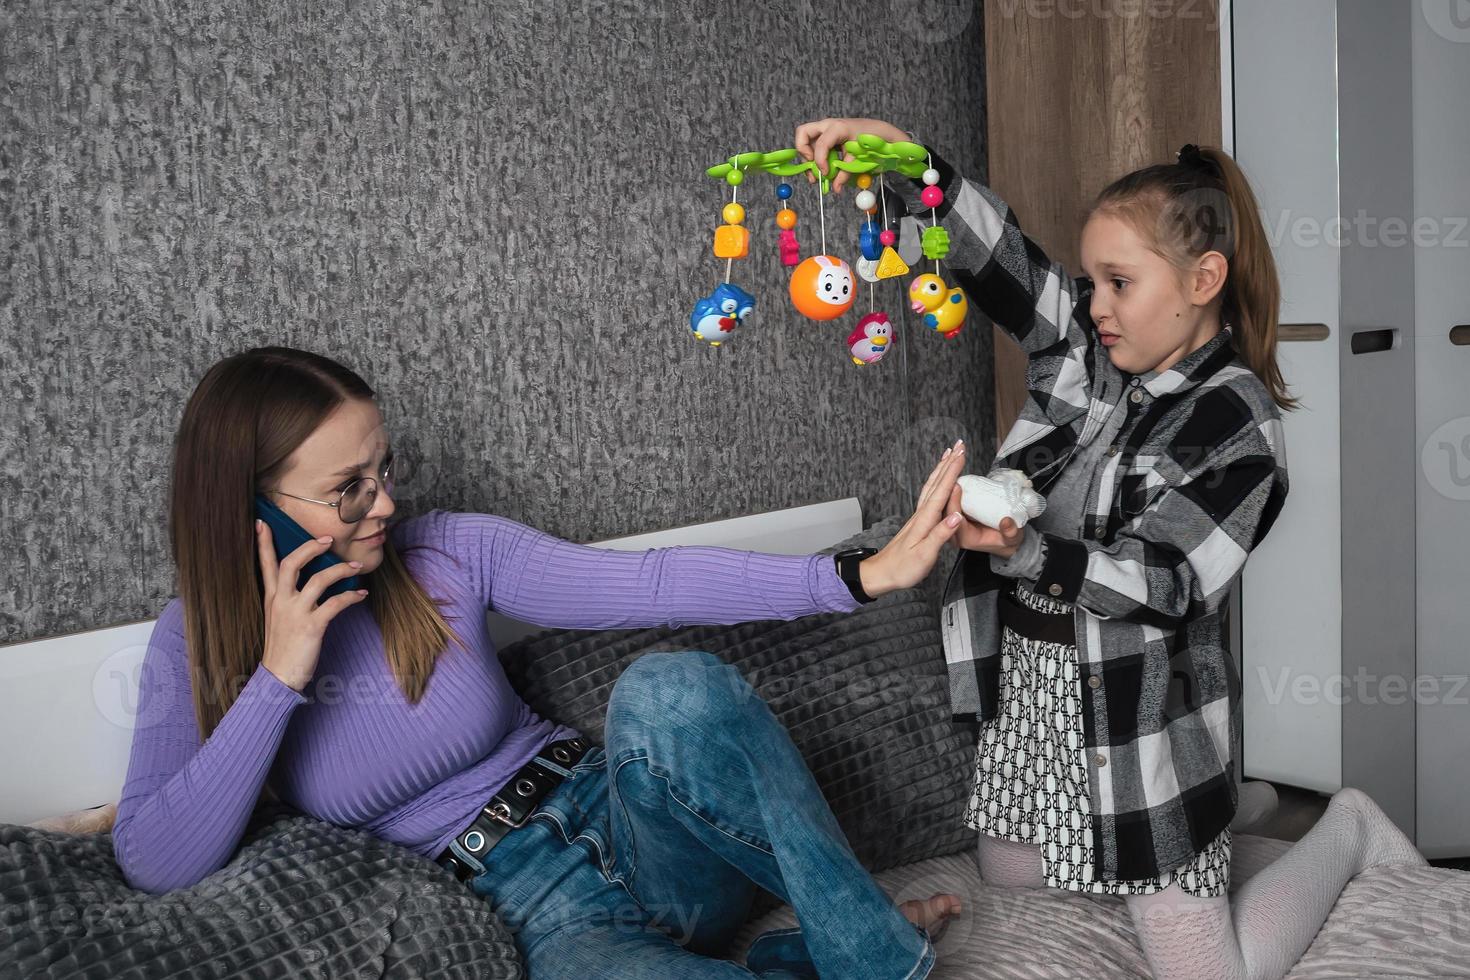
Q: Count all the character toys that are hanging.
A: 4